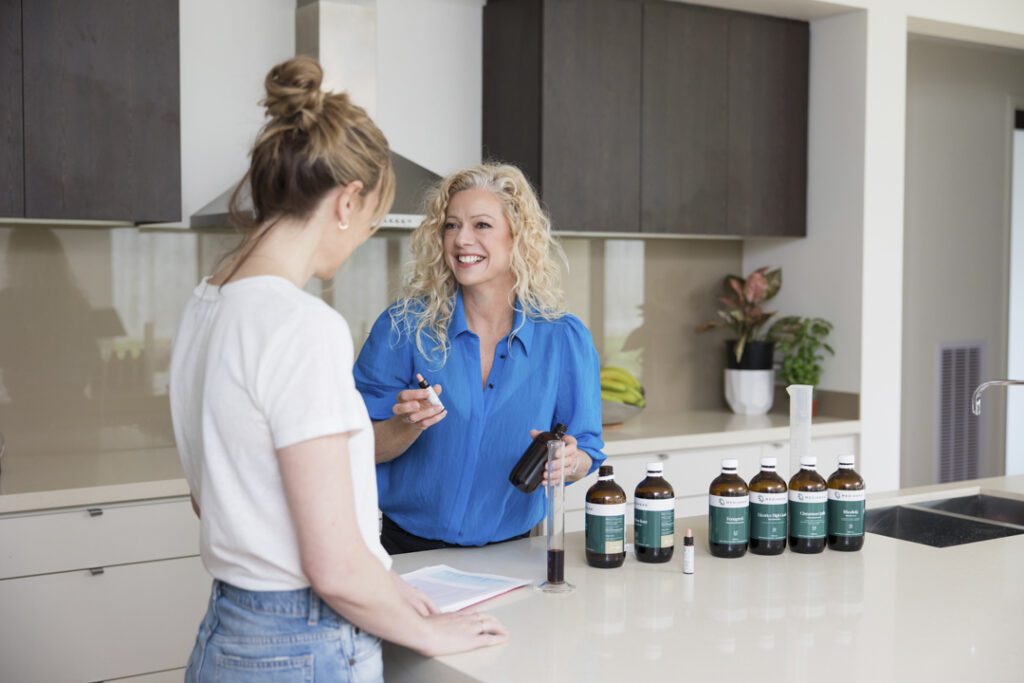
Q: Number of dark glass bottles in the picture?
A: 7